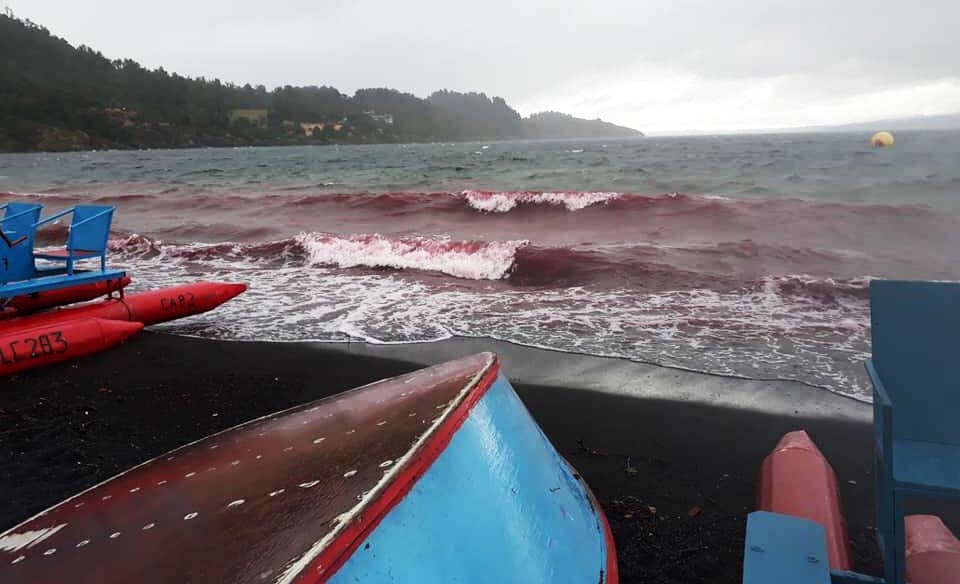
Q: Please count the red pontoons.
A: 5